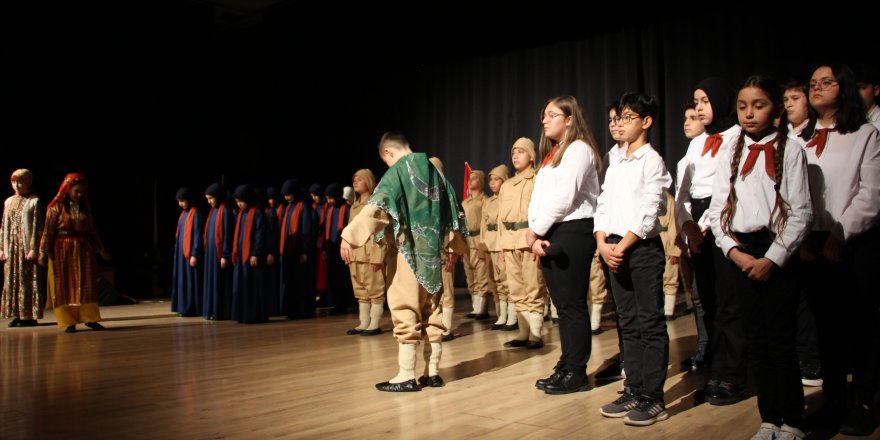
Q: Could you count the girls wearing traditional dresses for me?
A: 2